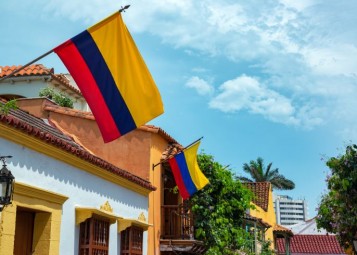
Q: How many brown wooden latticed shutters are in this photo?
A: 2